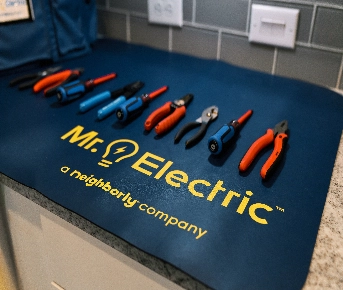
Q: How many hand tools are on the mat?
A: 9